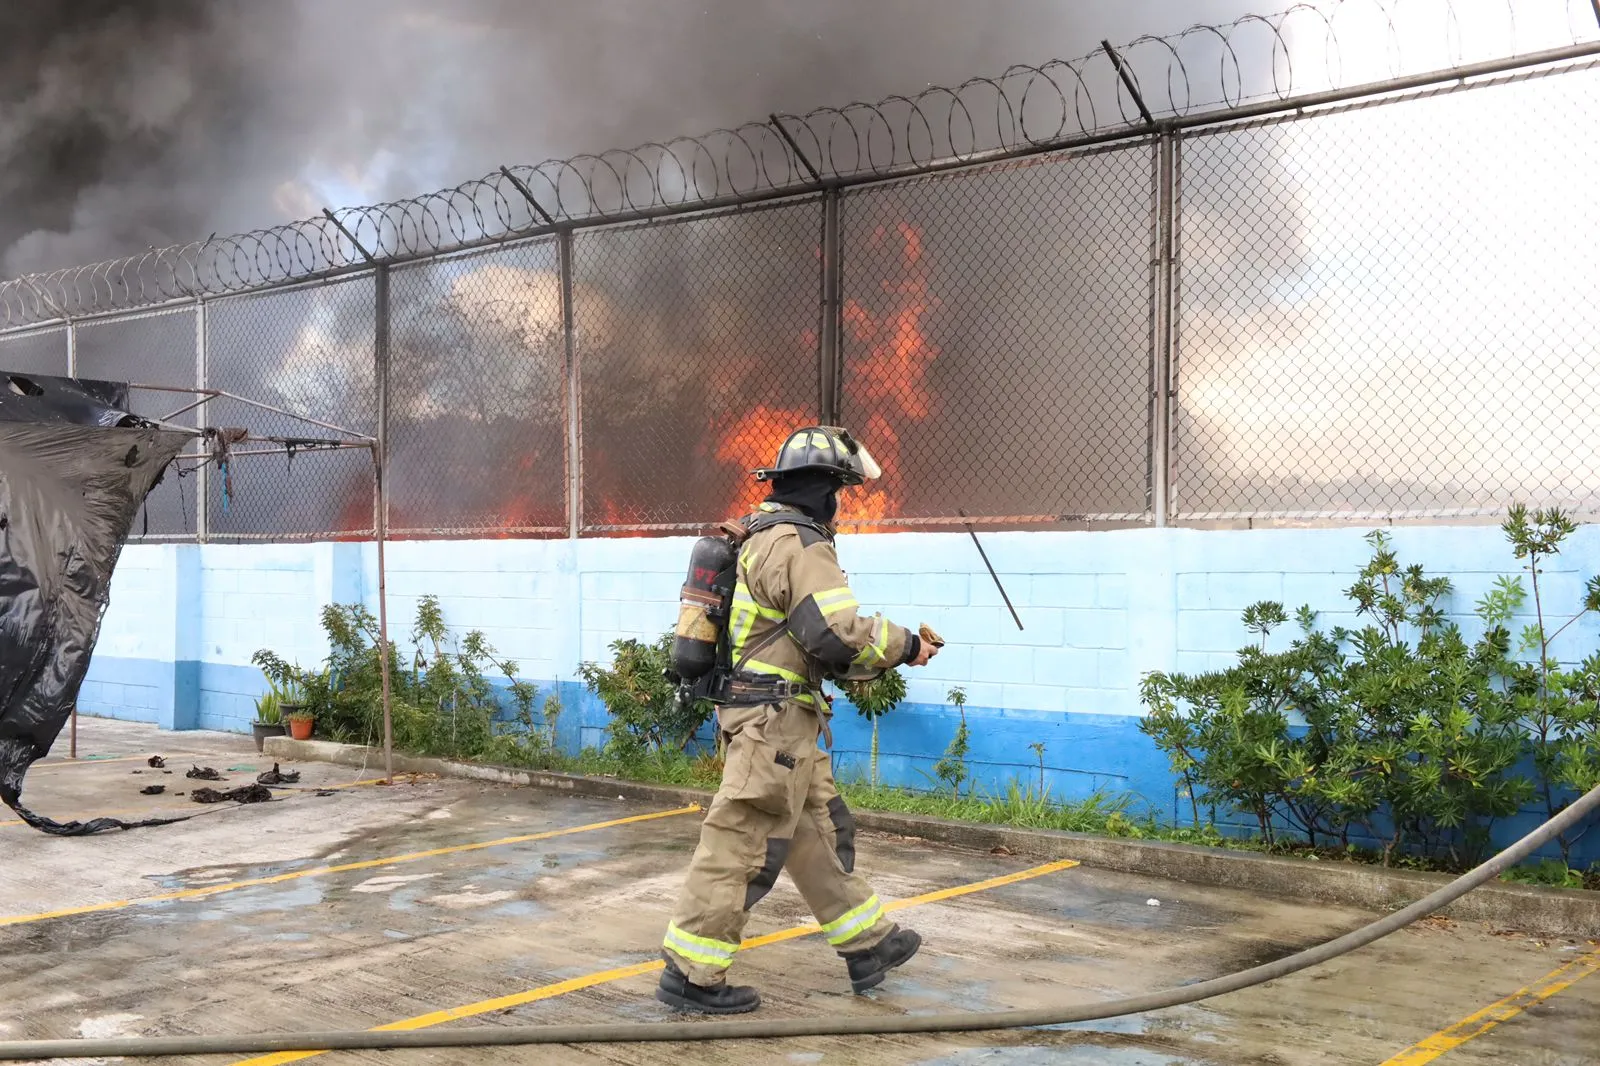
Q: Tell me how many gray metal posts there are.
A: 6